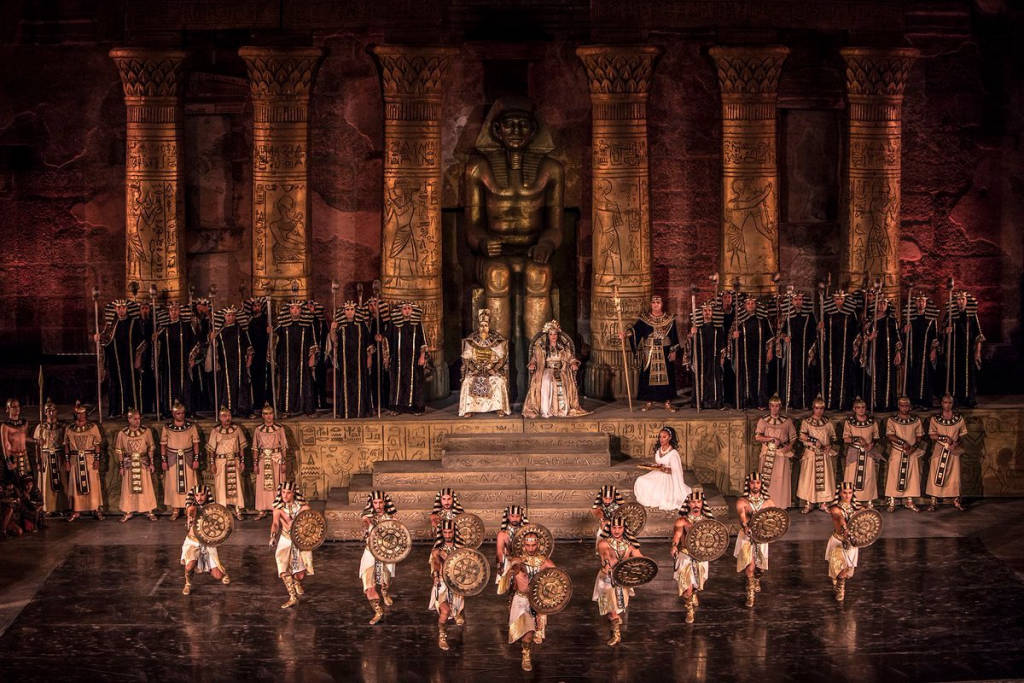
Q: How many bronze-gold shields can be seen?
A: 12